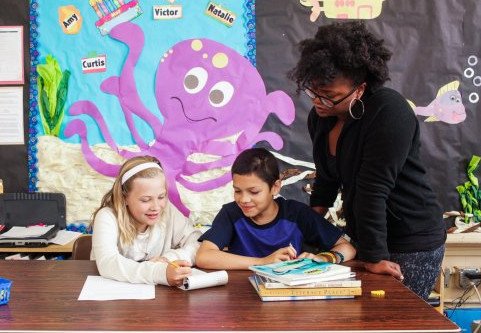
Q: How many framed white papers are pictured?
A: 2